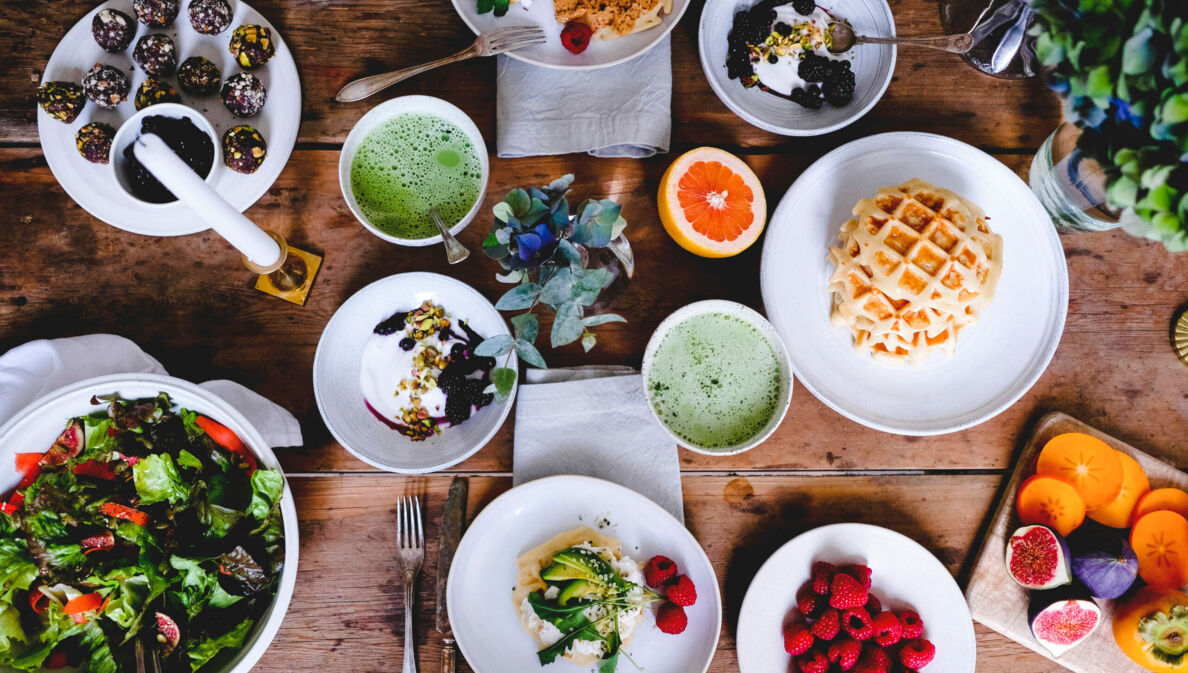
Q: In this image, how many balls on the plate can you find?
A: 12